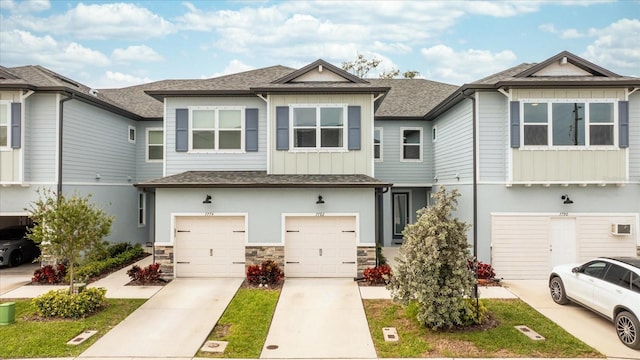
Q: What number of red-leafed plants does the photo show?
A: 5